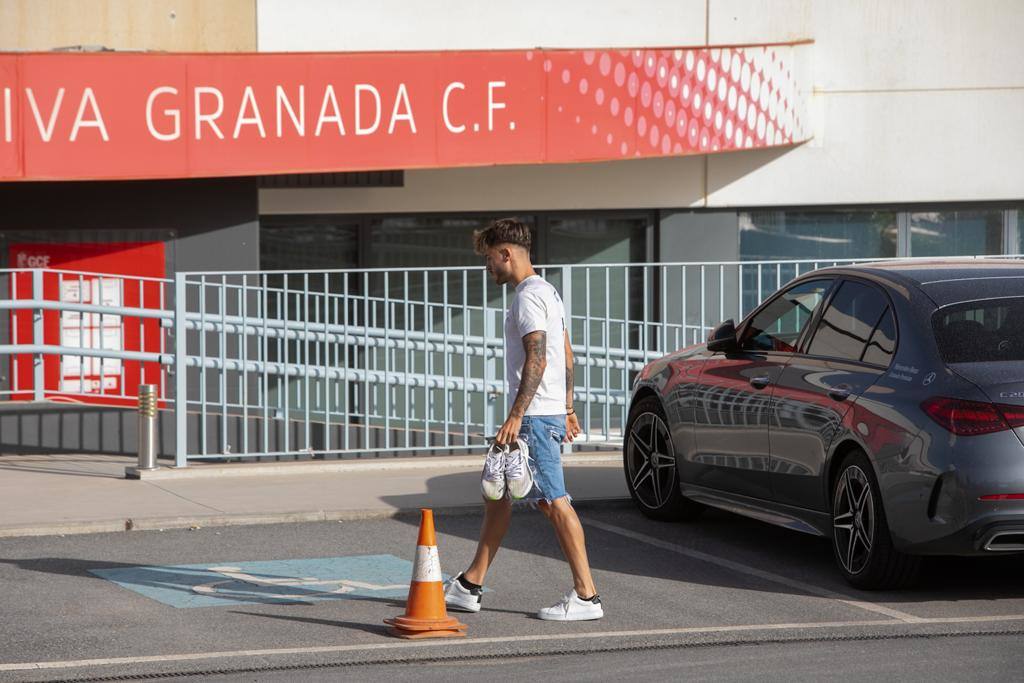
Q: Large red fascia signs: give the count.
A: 1